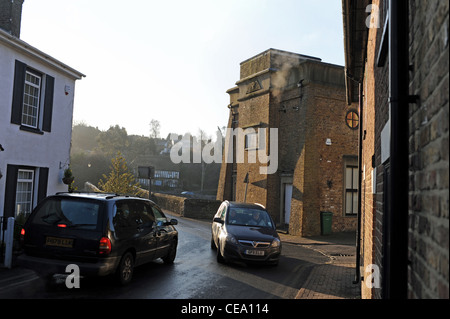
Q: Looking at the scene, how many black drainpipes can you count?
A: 2